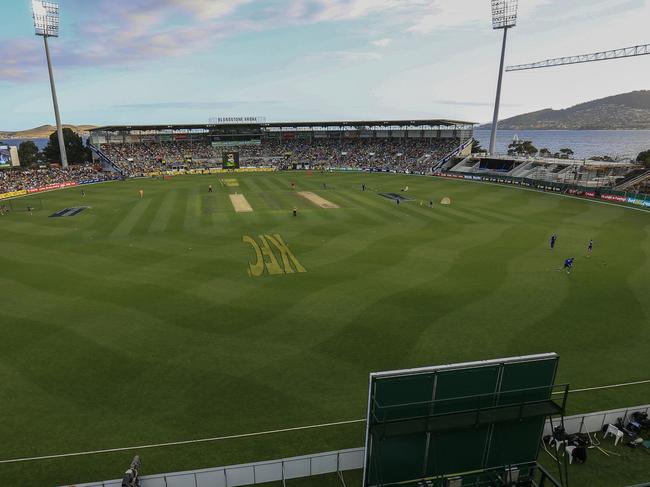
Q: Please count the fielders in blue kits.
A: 3